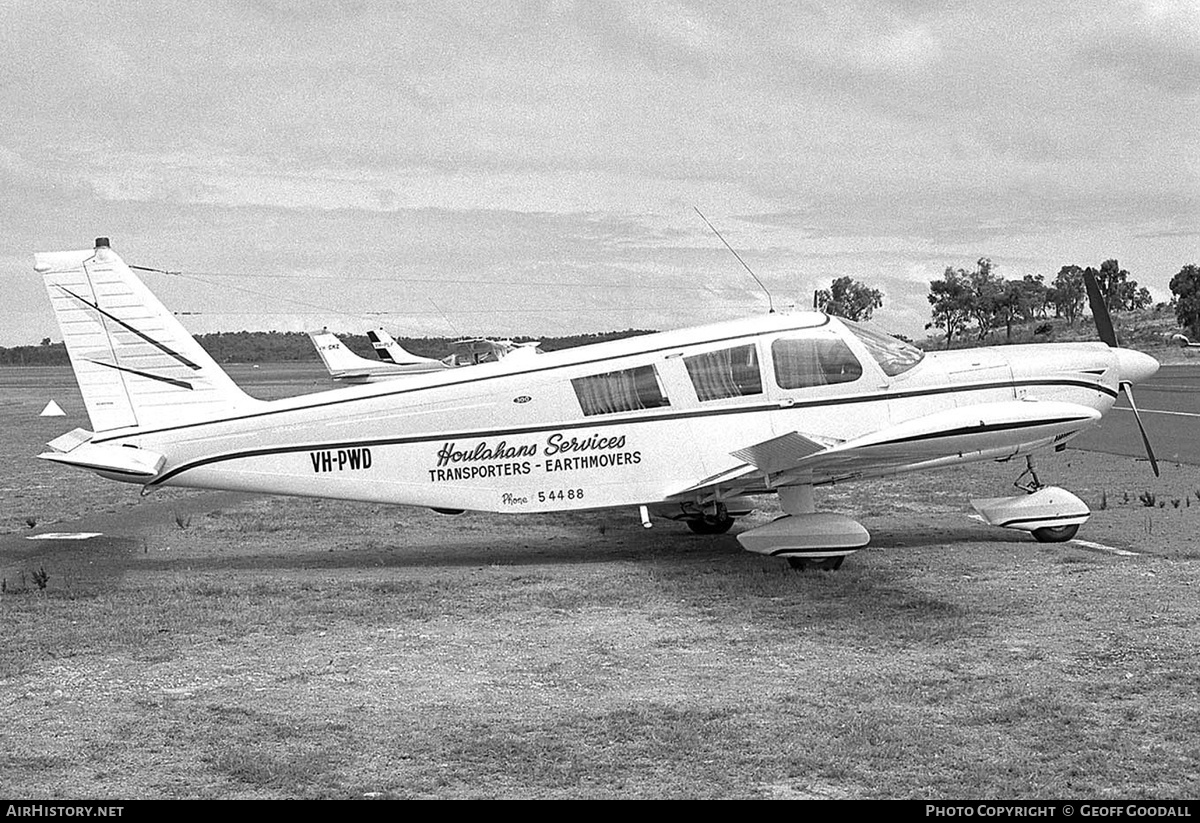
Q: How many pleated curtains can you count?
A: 3